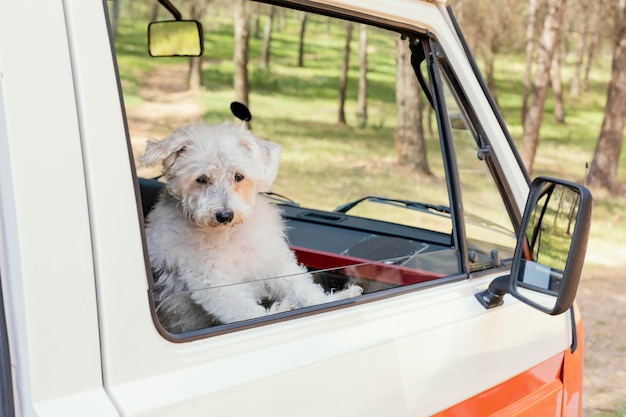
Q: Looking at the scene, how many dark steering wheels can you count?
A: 0